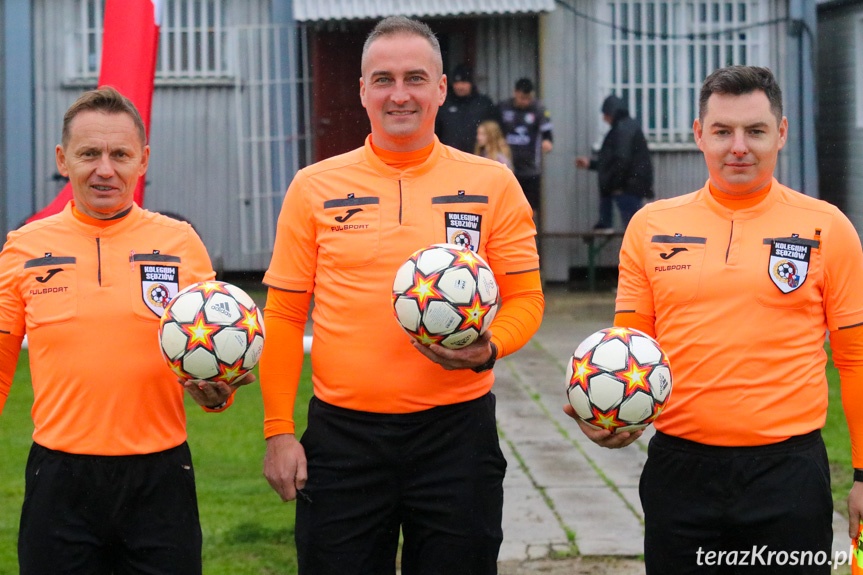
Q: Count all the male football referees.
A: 3